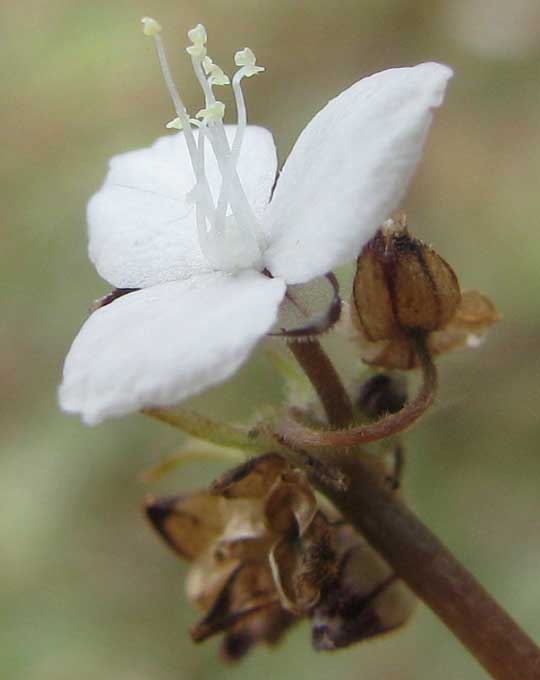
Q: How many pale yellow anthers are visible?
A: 6